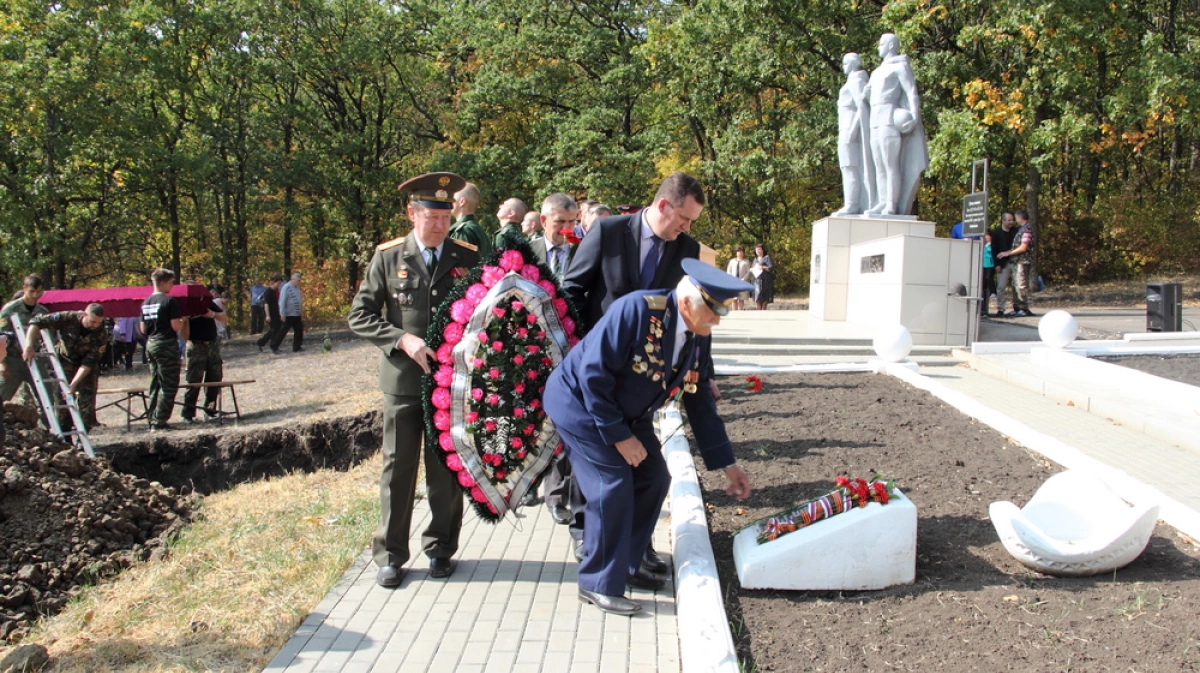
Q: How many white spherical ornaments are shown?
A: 2